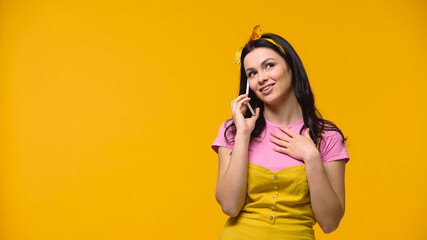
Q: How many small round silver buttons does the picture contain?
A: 5